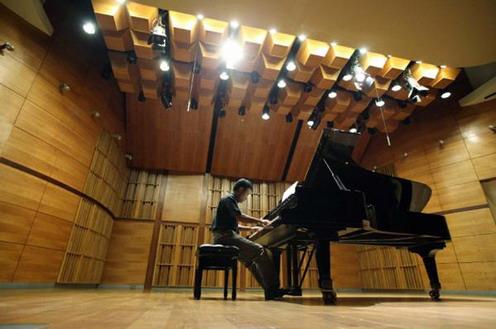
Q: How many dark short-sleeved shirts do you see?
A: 1